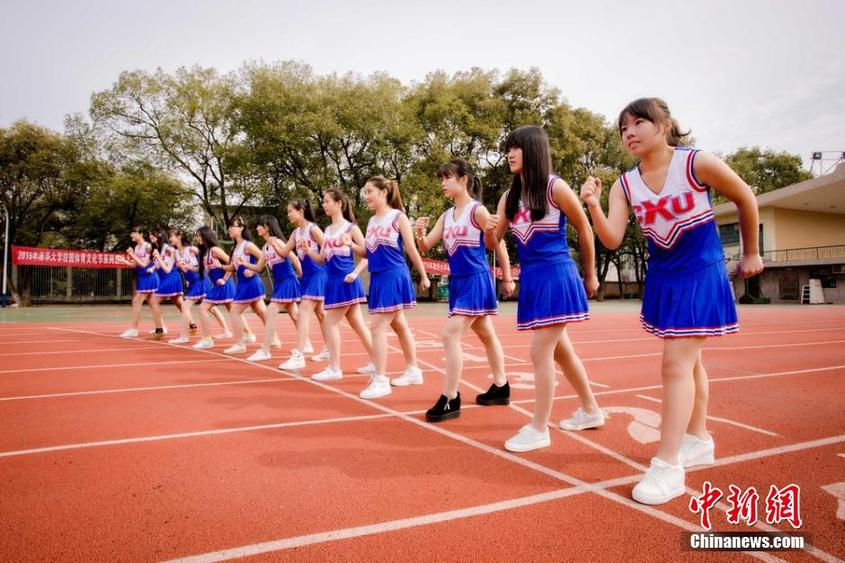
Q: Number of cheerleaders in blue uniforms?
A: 12